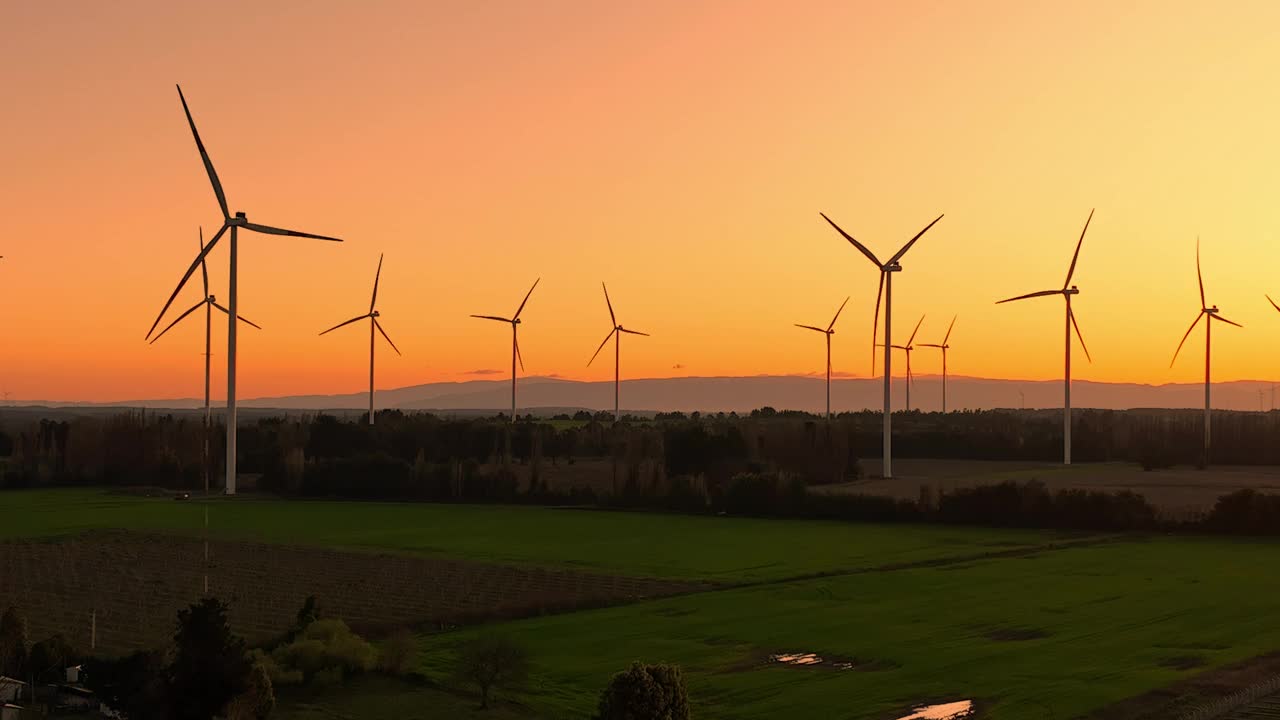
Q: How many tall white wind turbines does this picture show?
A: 11